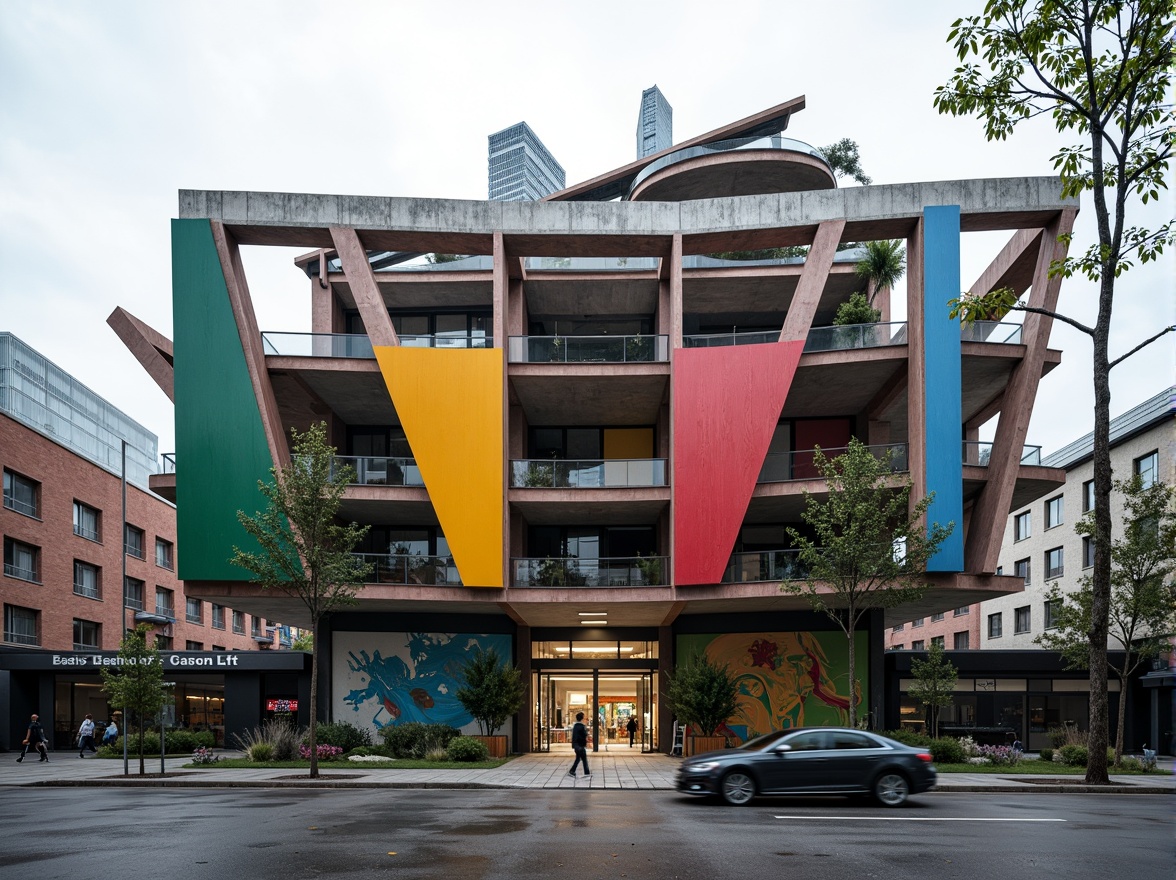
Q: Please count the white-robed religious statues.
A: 0